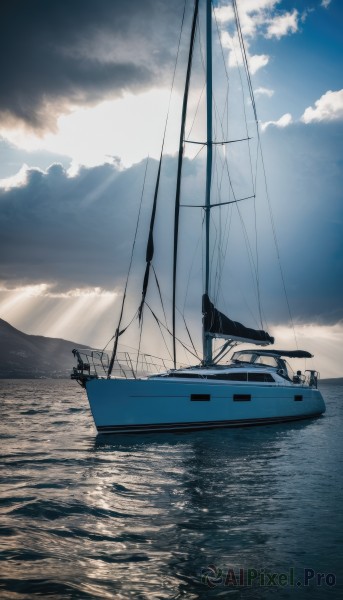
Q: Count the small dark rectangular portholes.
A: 3